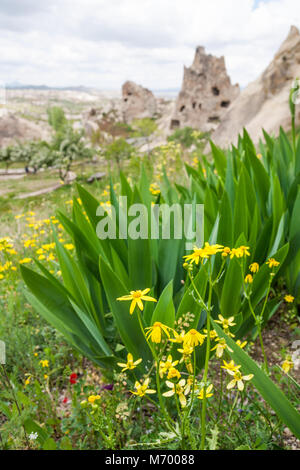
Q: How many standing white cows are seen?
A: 0